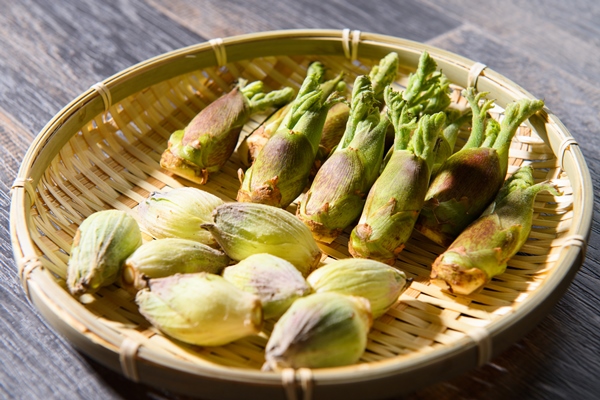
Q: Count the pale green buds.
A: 8